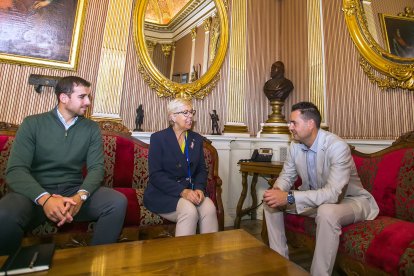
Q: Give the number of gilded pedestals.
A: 1